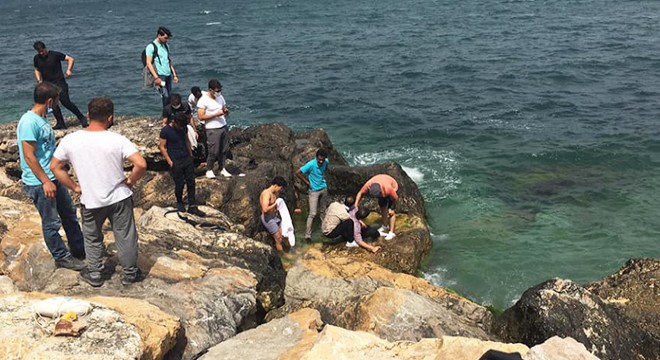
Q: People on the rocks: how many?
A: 13